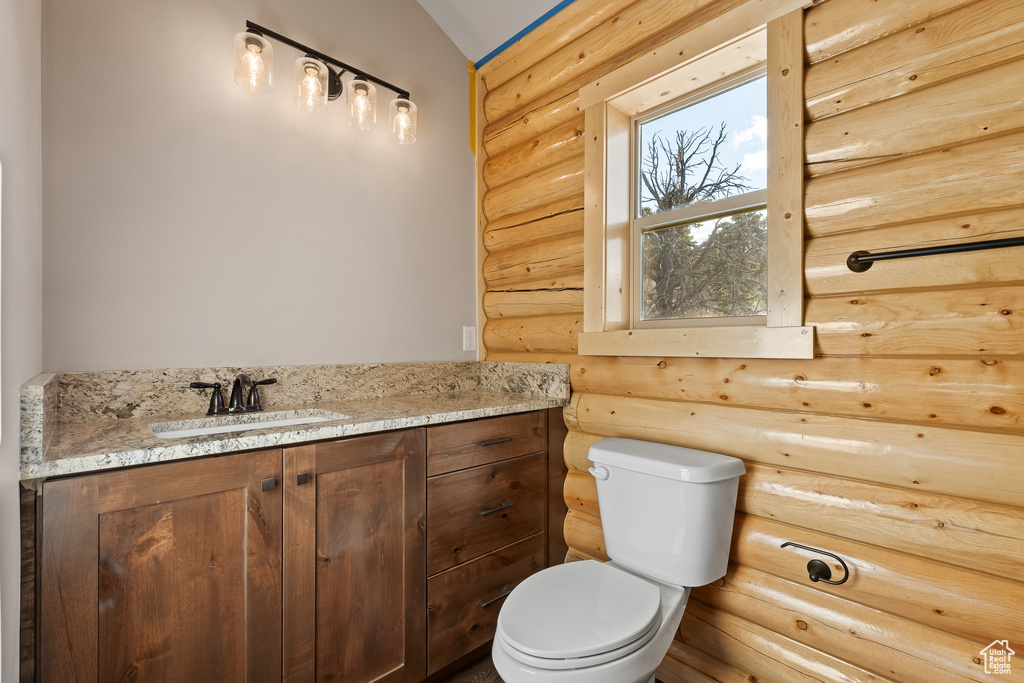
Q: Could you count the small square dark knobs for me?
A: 2